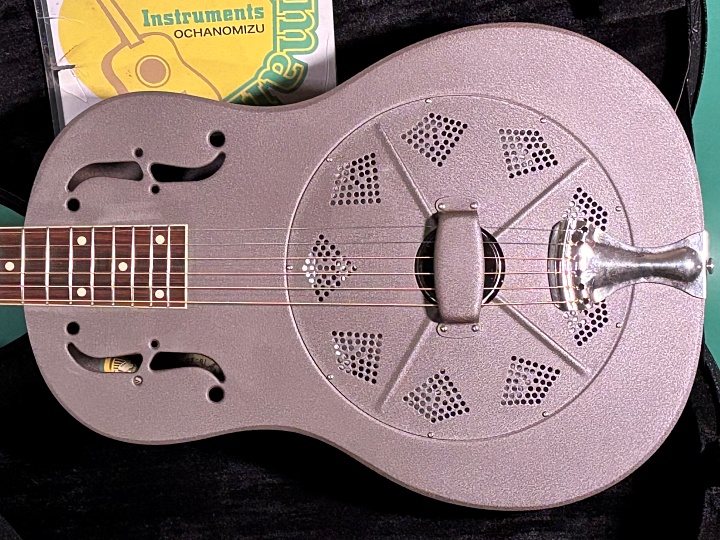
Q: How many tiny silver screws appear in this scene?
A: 13